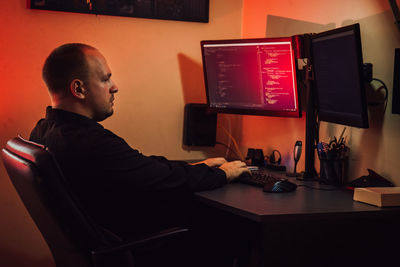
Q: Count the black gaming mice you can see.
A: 1